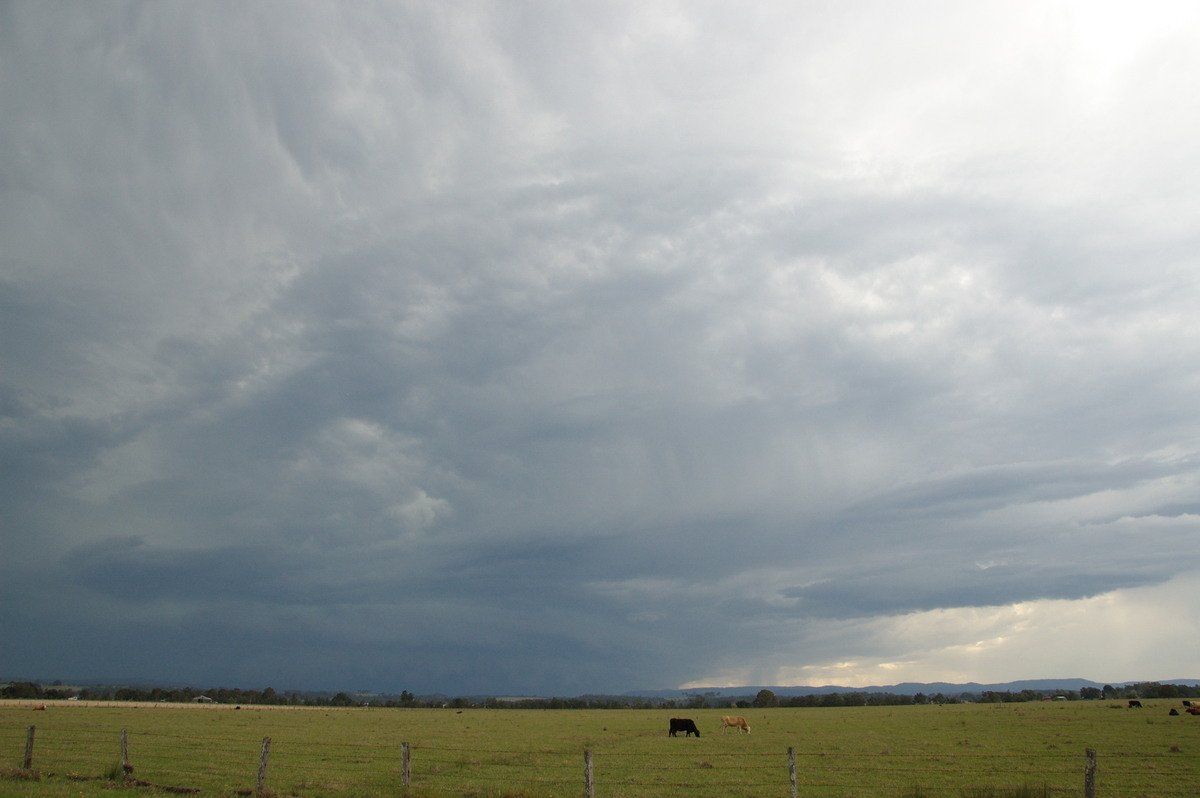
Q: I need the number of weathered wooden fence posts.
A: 7